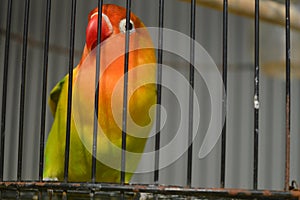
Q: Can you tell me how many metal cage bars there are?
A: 11